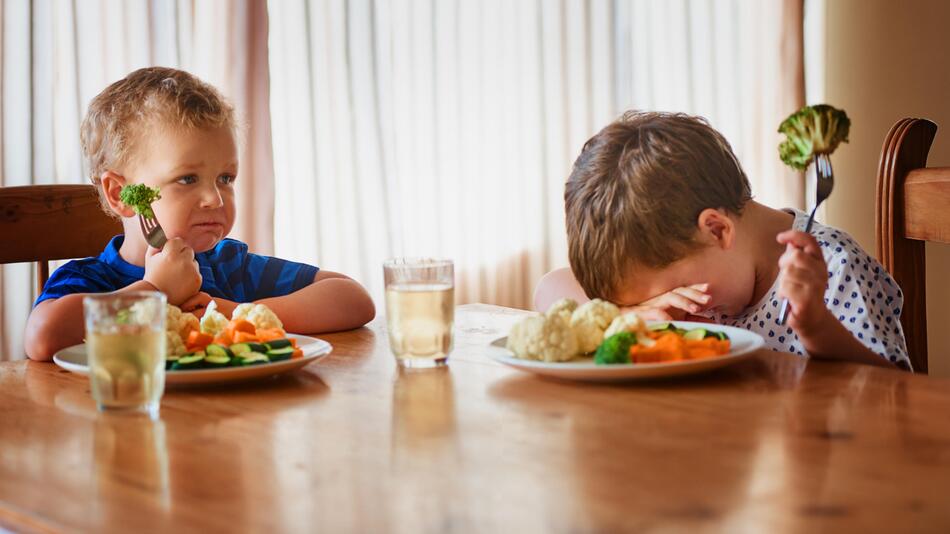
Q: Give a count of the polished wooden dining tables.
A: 1